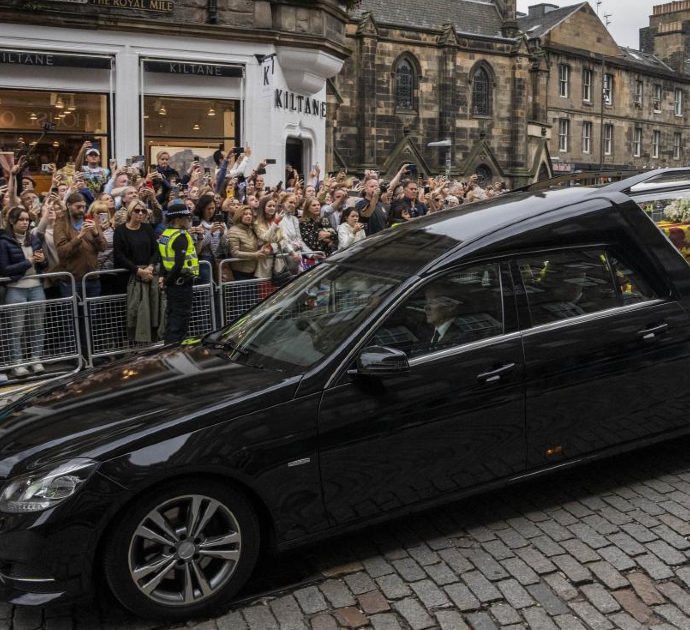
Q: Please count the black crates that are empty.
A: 0